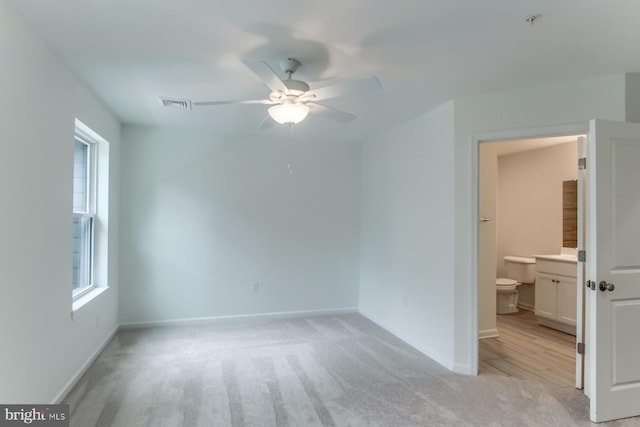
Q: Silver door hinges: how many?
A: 3